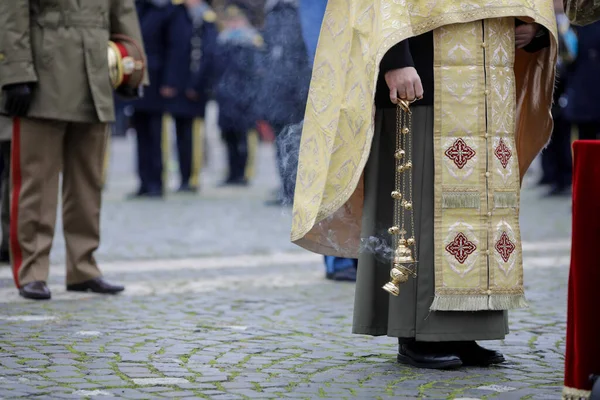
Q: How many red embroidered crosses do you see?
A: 4